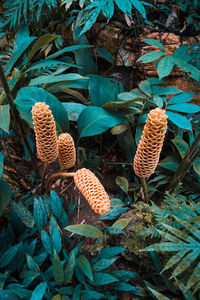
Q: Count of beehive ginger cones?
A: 4